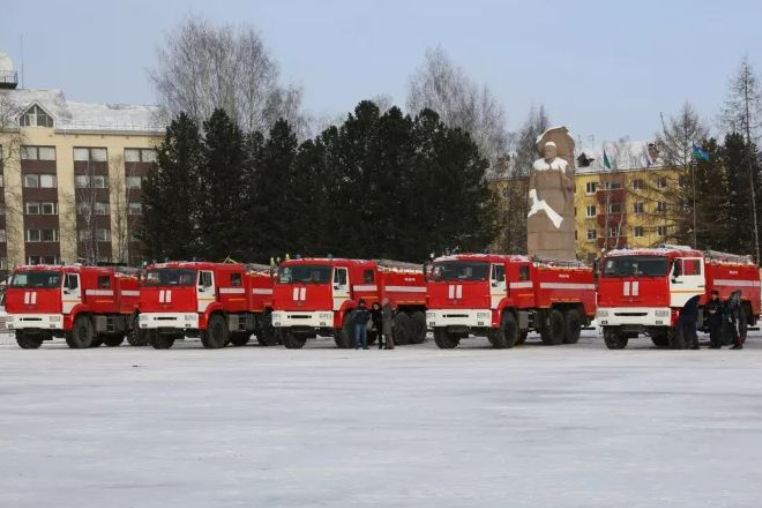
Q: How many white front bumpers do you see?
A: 5